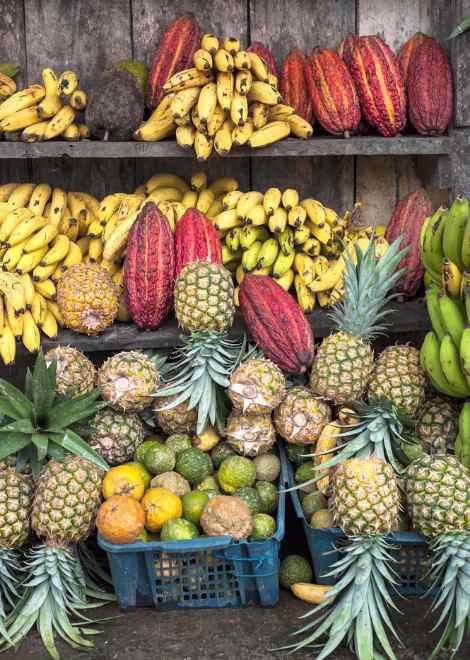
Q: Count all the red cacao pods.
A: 12